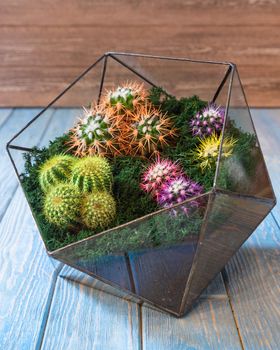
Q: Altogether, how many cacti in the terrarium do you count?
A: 11